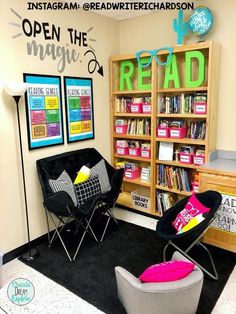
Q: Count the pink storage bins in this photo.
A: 13